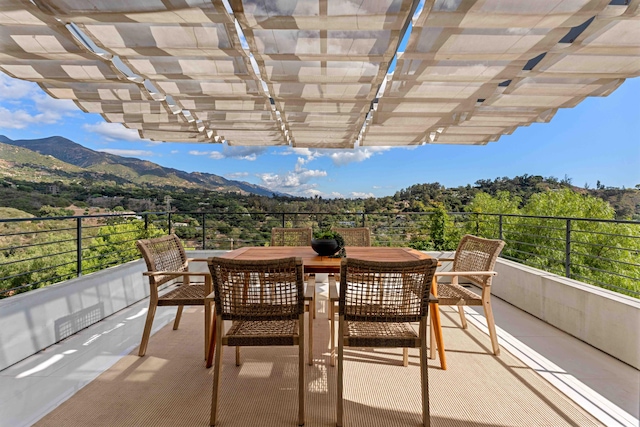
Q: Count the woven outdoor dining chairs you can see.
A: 6